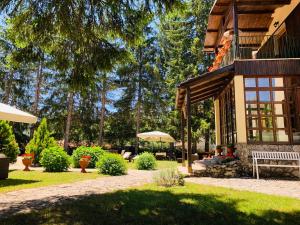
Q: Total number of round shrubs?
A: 4